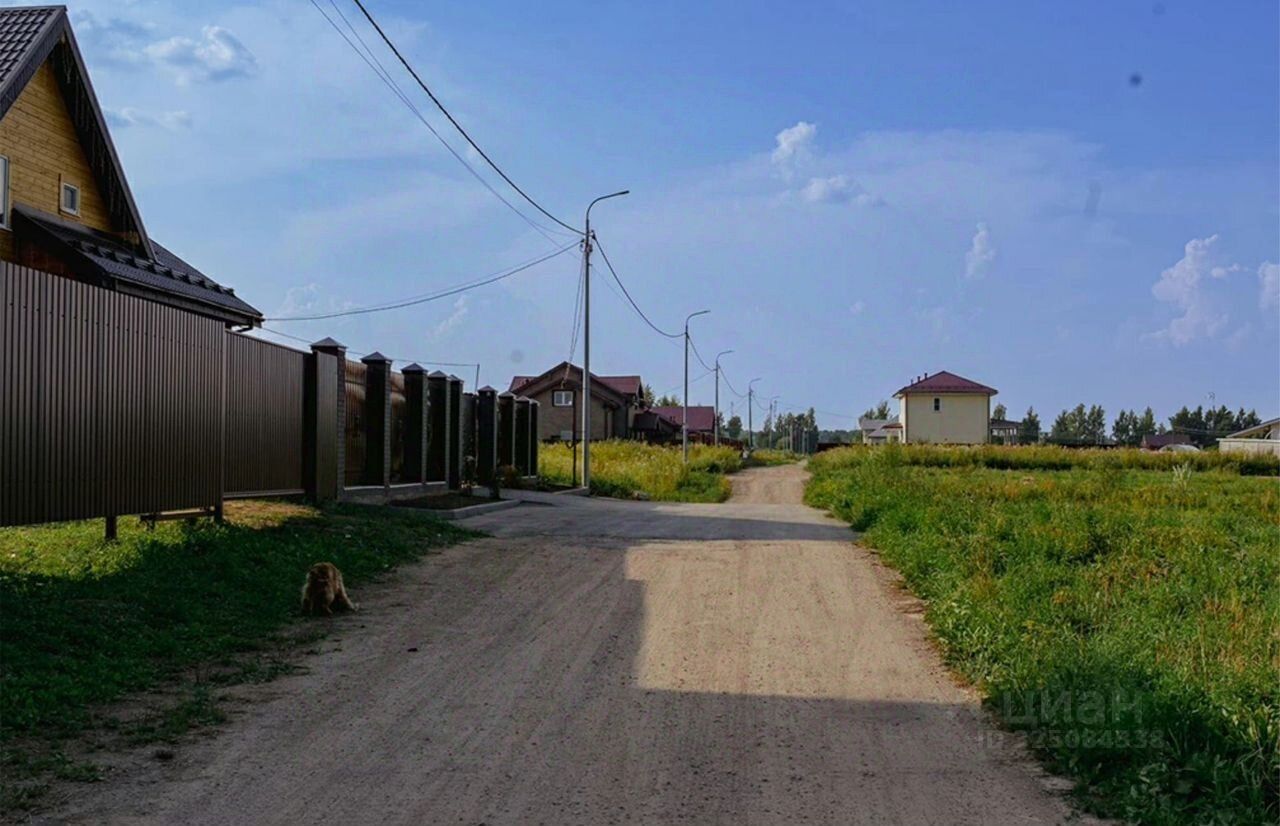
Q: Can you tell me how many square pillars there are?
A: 9